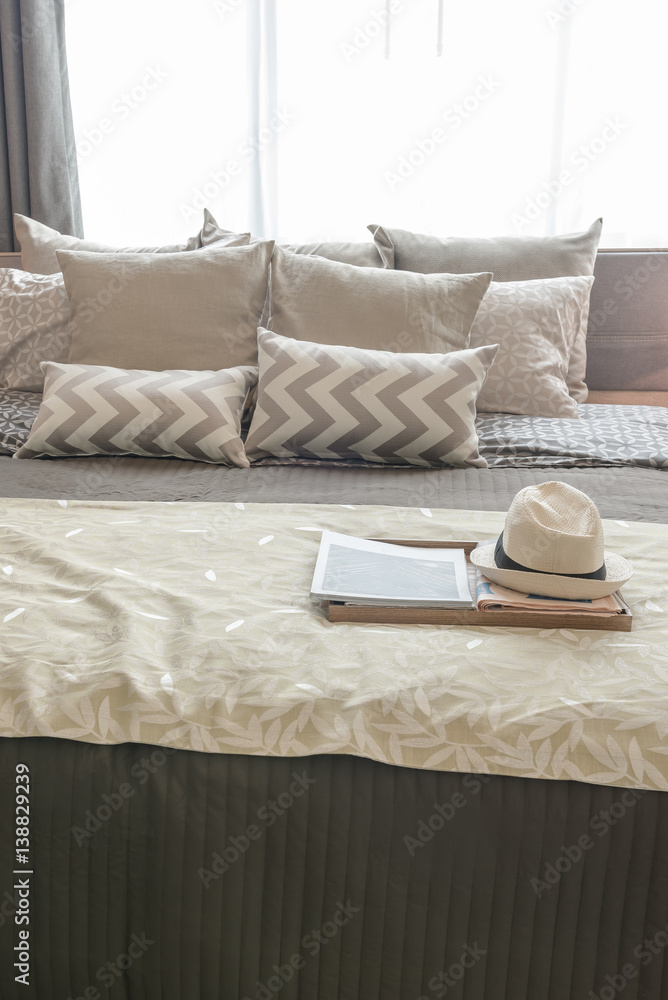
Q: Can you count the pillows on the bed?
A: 9